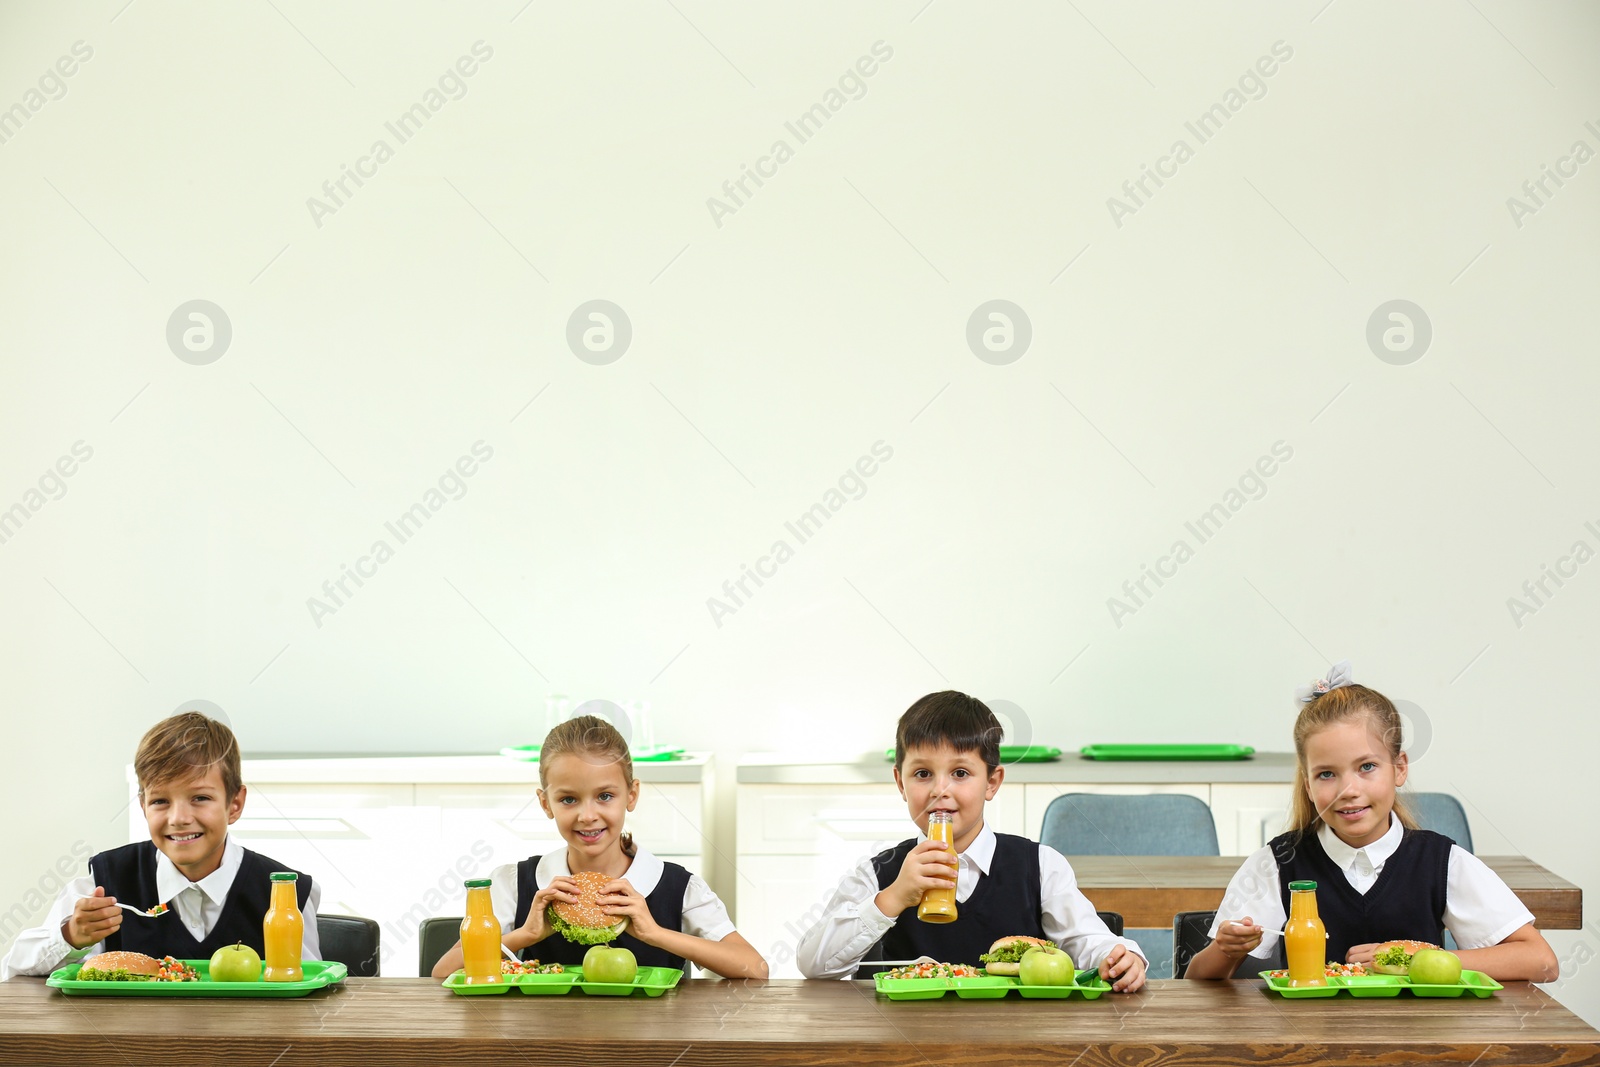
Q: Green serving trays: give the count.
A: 7